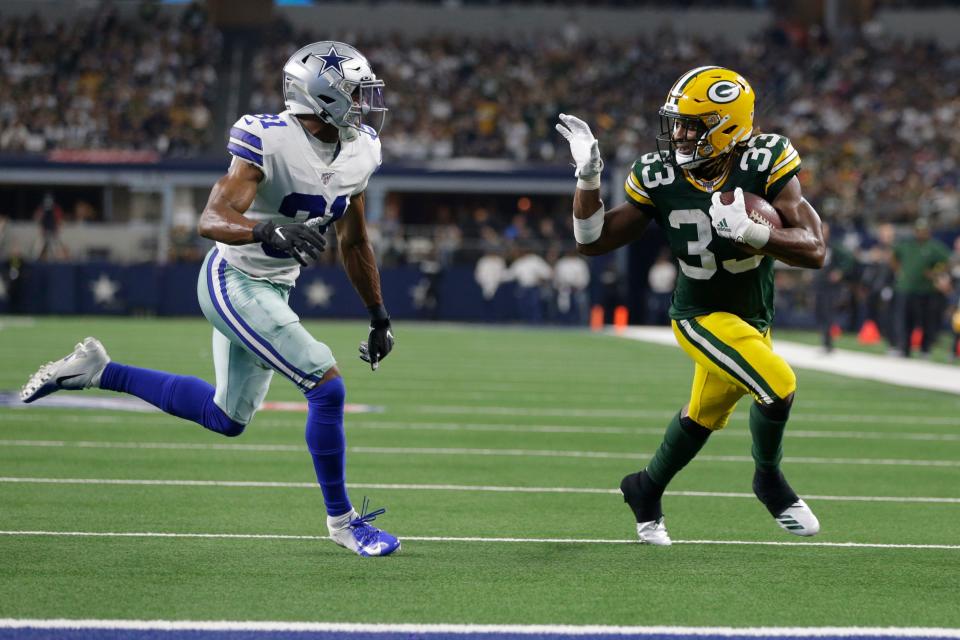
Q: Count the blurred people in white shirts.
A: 4